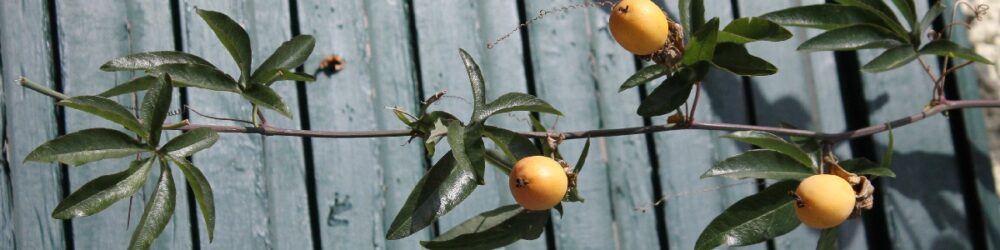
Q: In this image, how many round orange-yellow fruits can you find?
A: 3